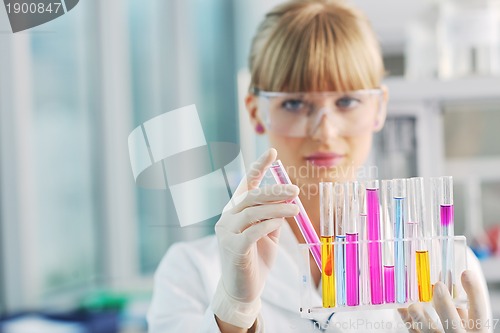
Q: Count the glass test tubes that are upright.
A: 11